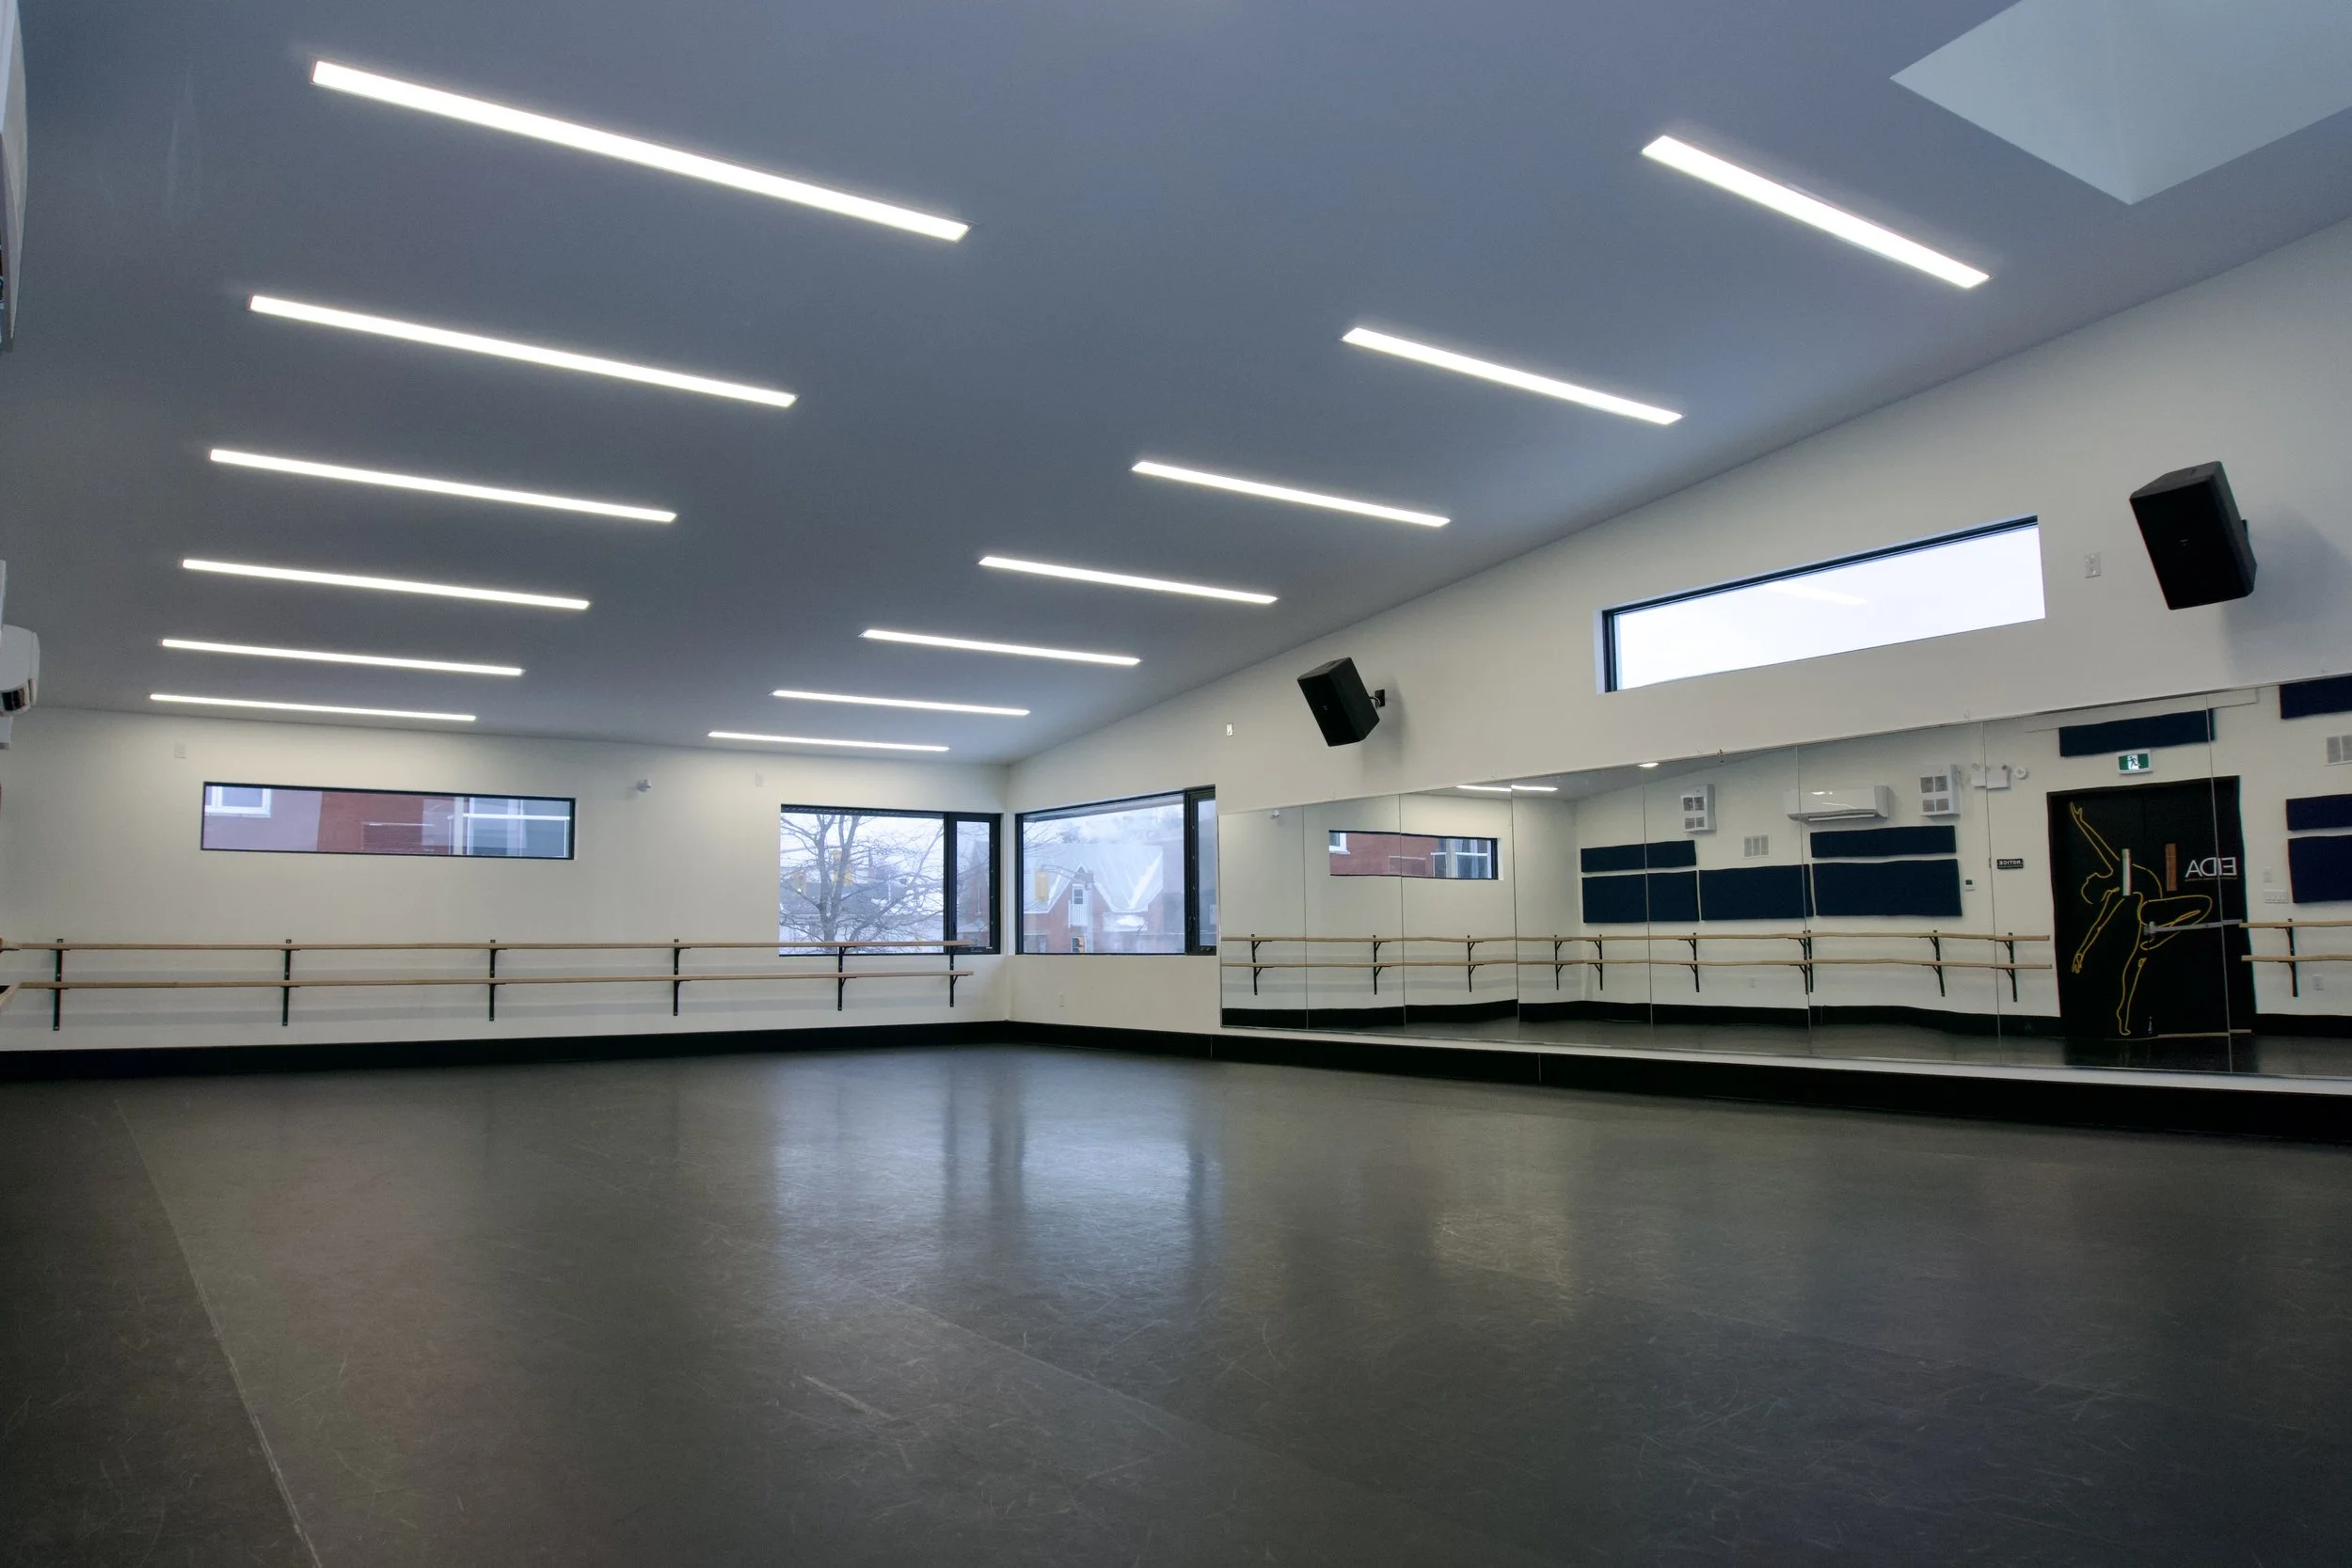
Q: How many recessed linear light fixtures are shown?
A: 13